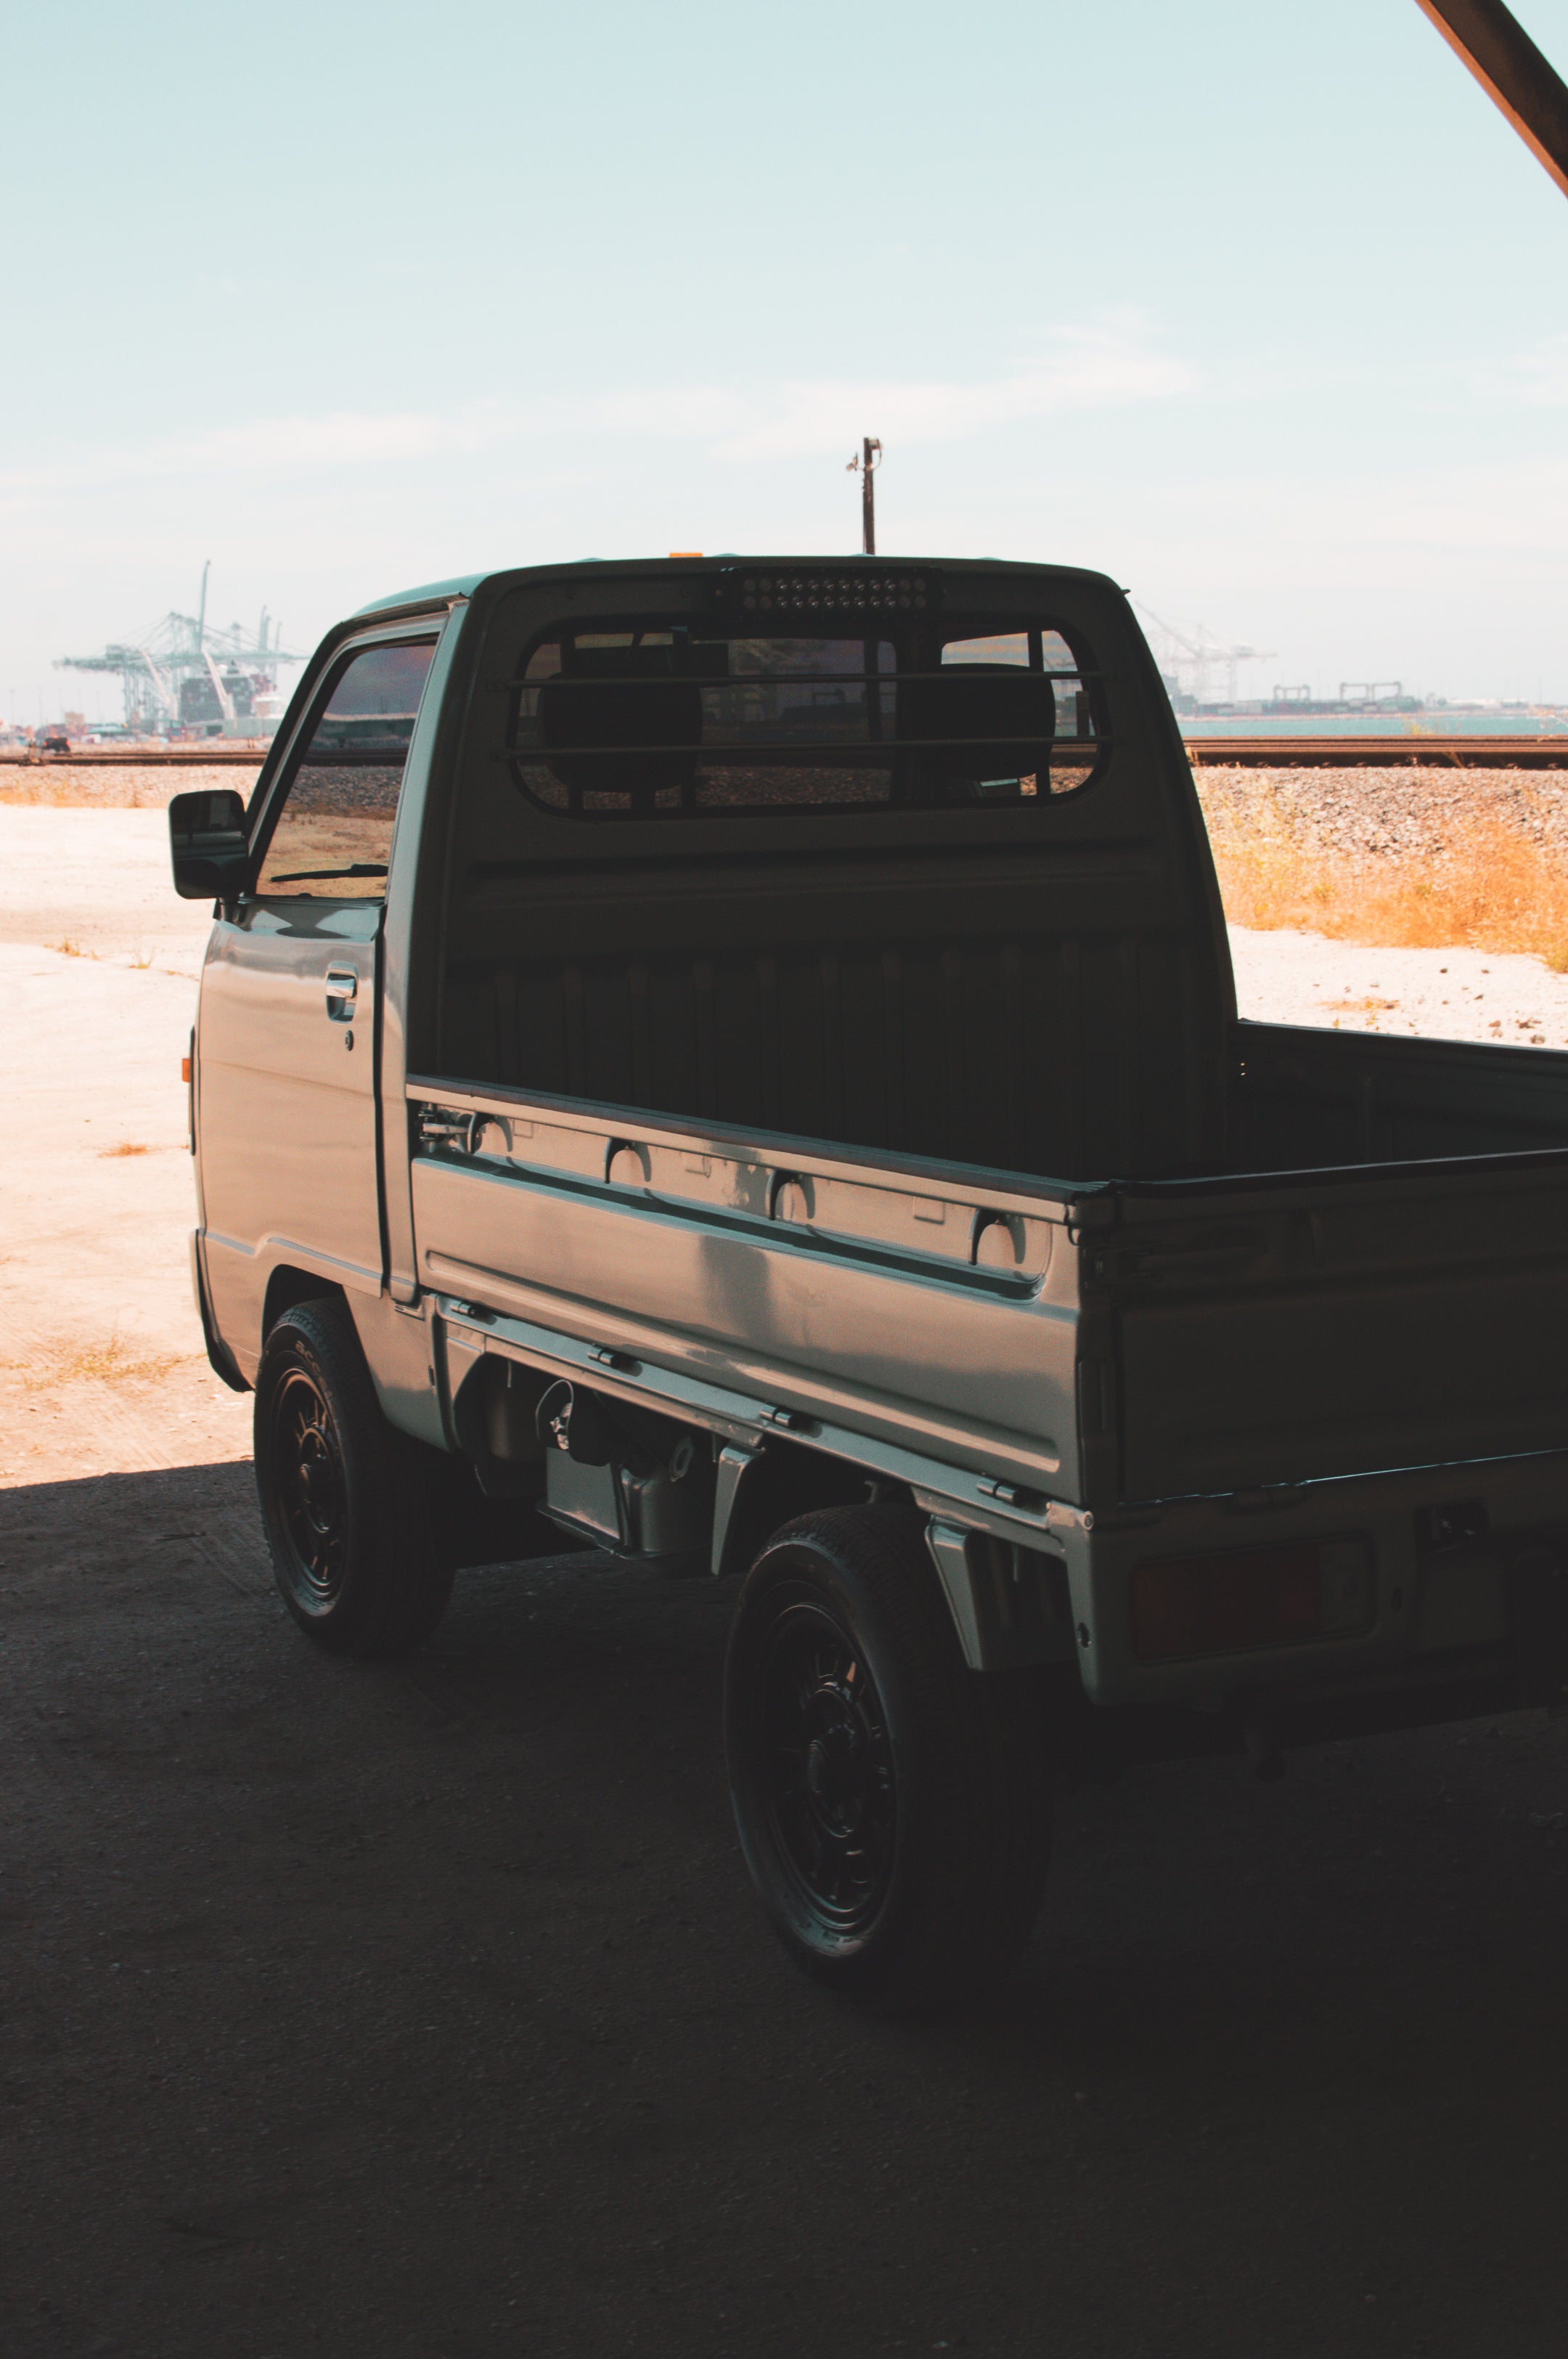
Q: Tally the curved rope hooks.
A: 4